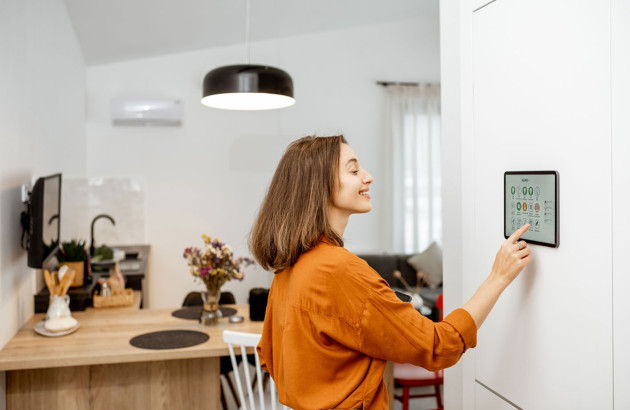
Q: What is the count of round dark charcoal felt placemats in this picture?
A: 2